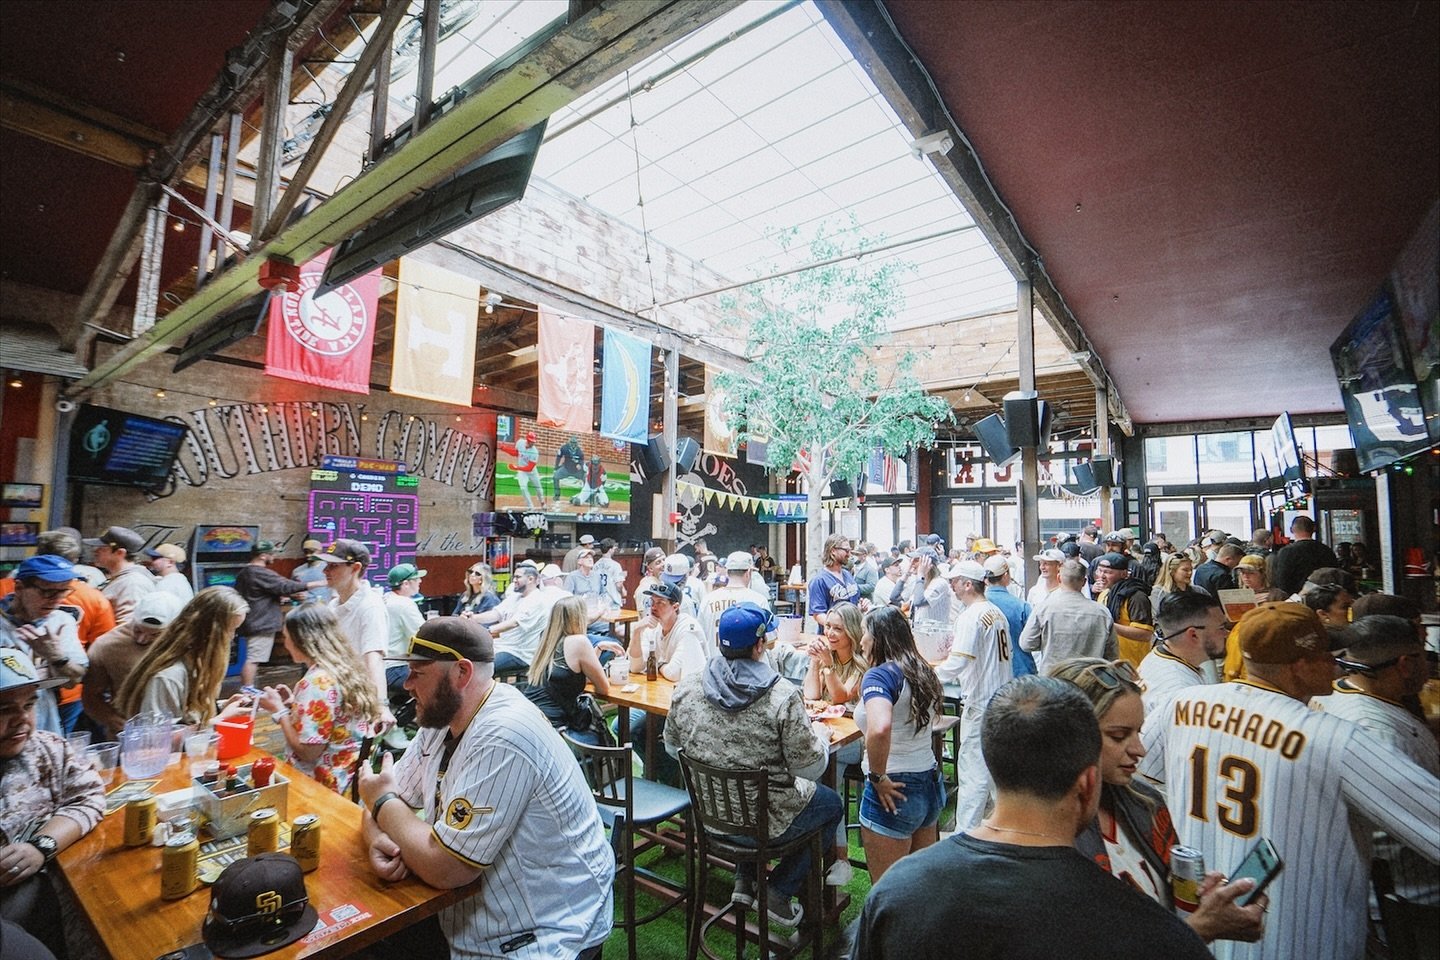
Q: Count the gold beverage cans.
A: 4